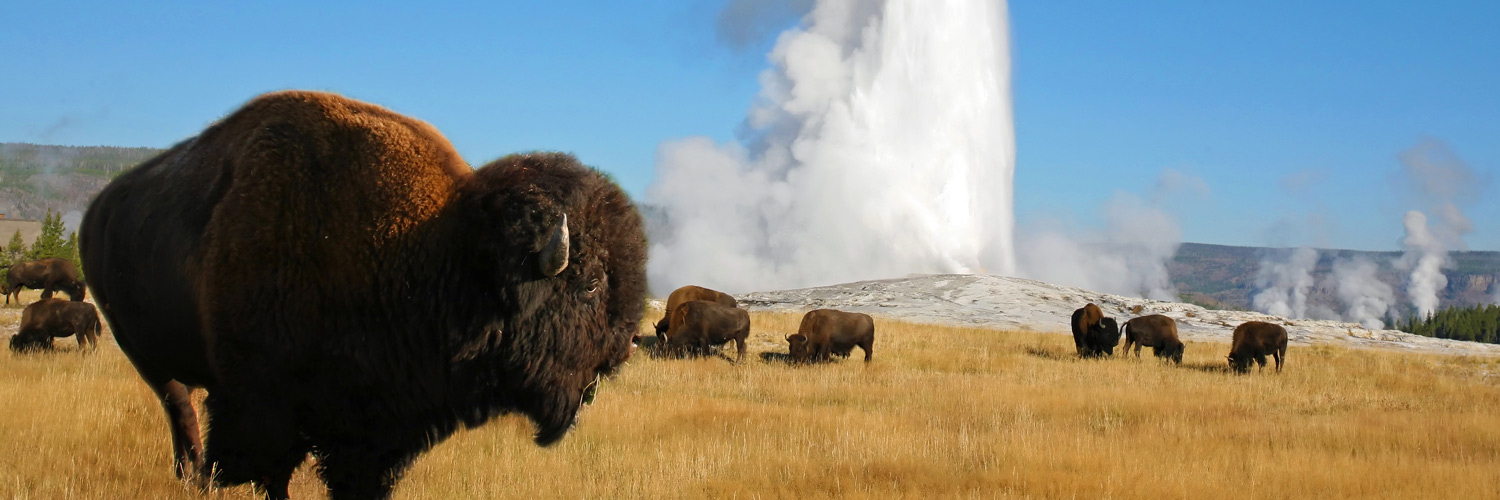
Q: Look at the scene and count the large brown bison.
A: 9